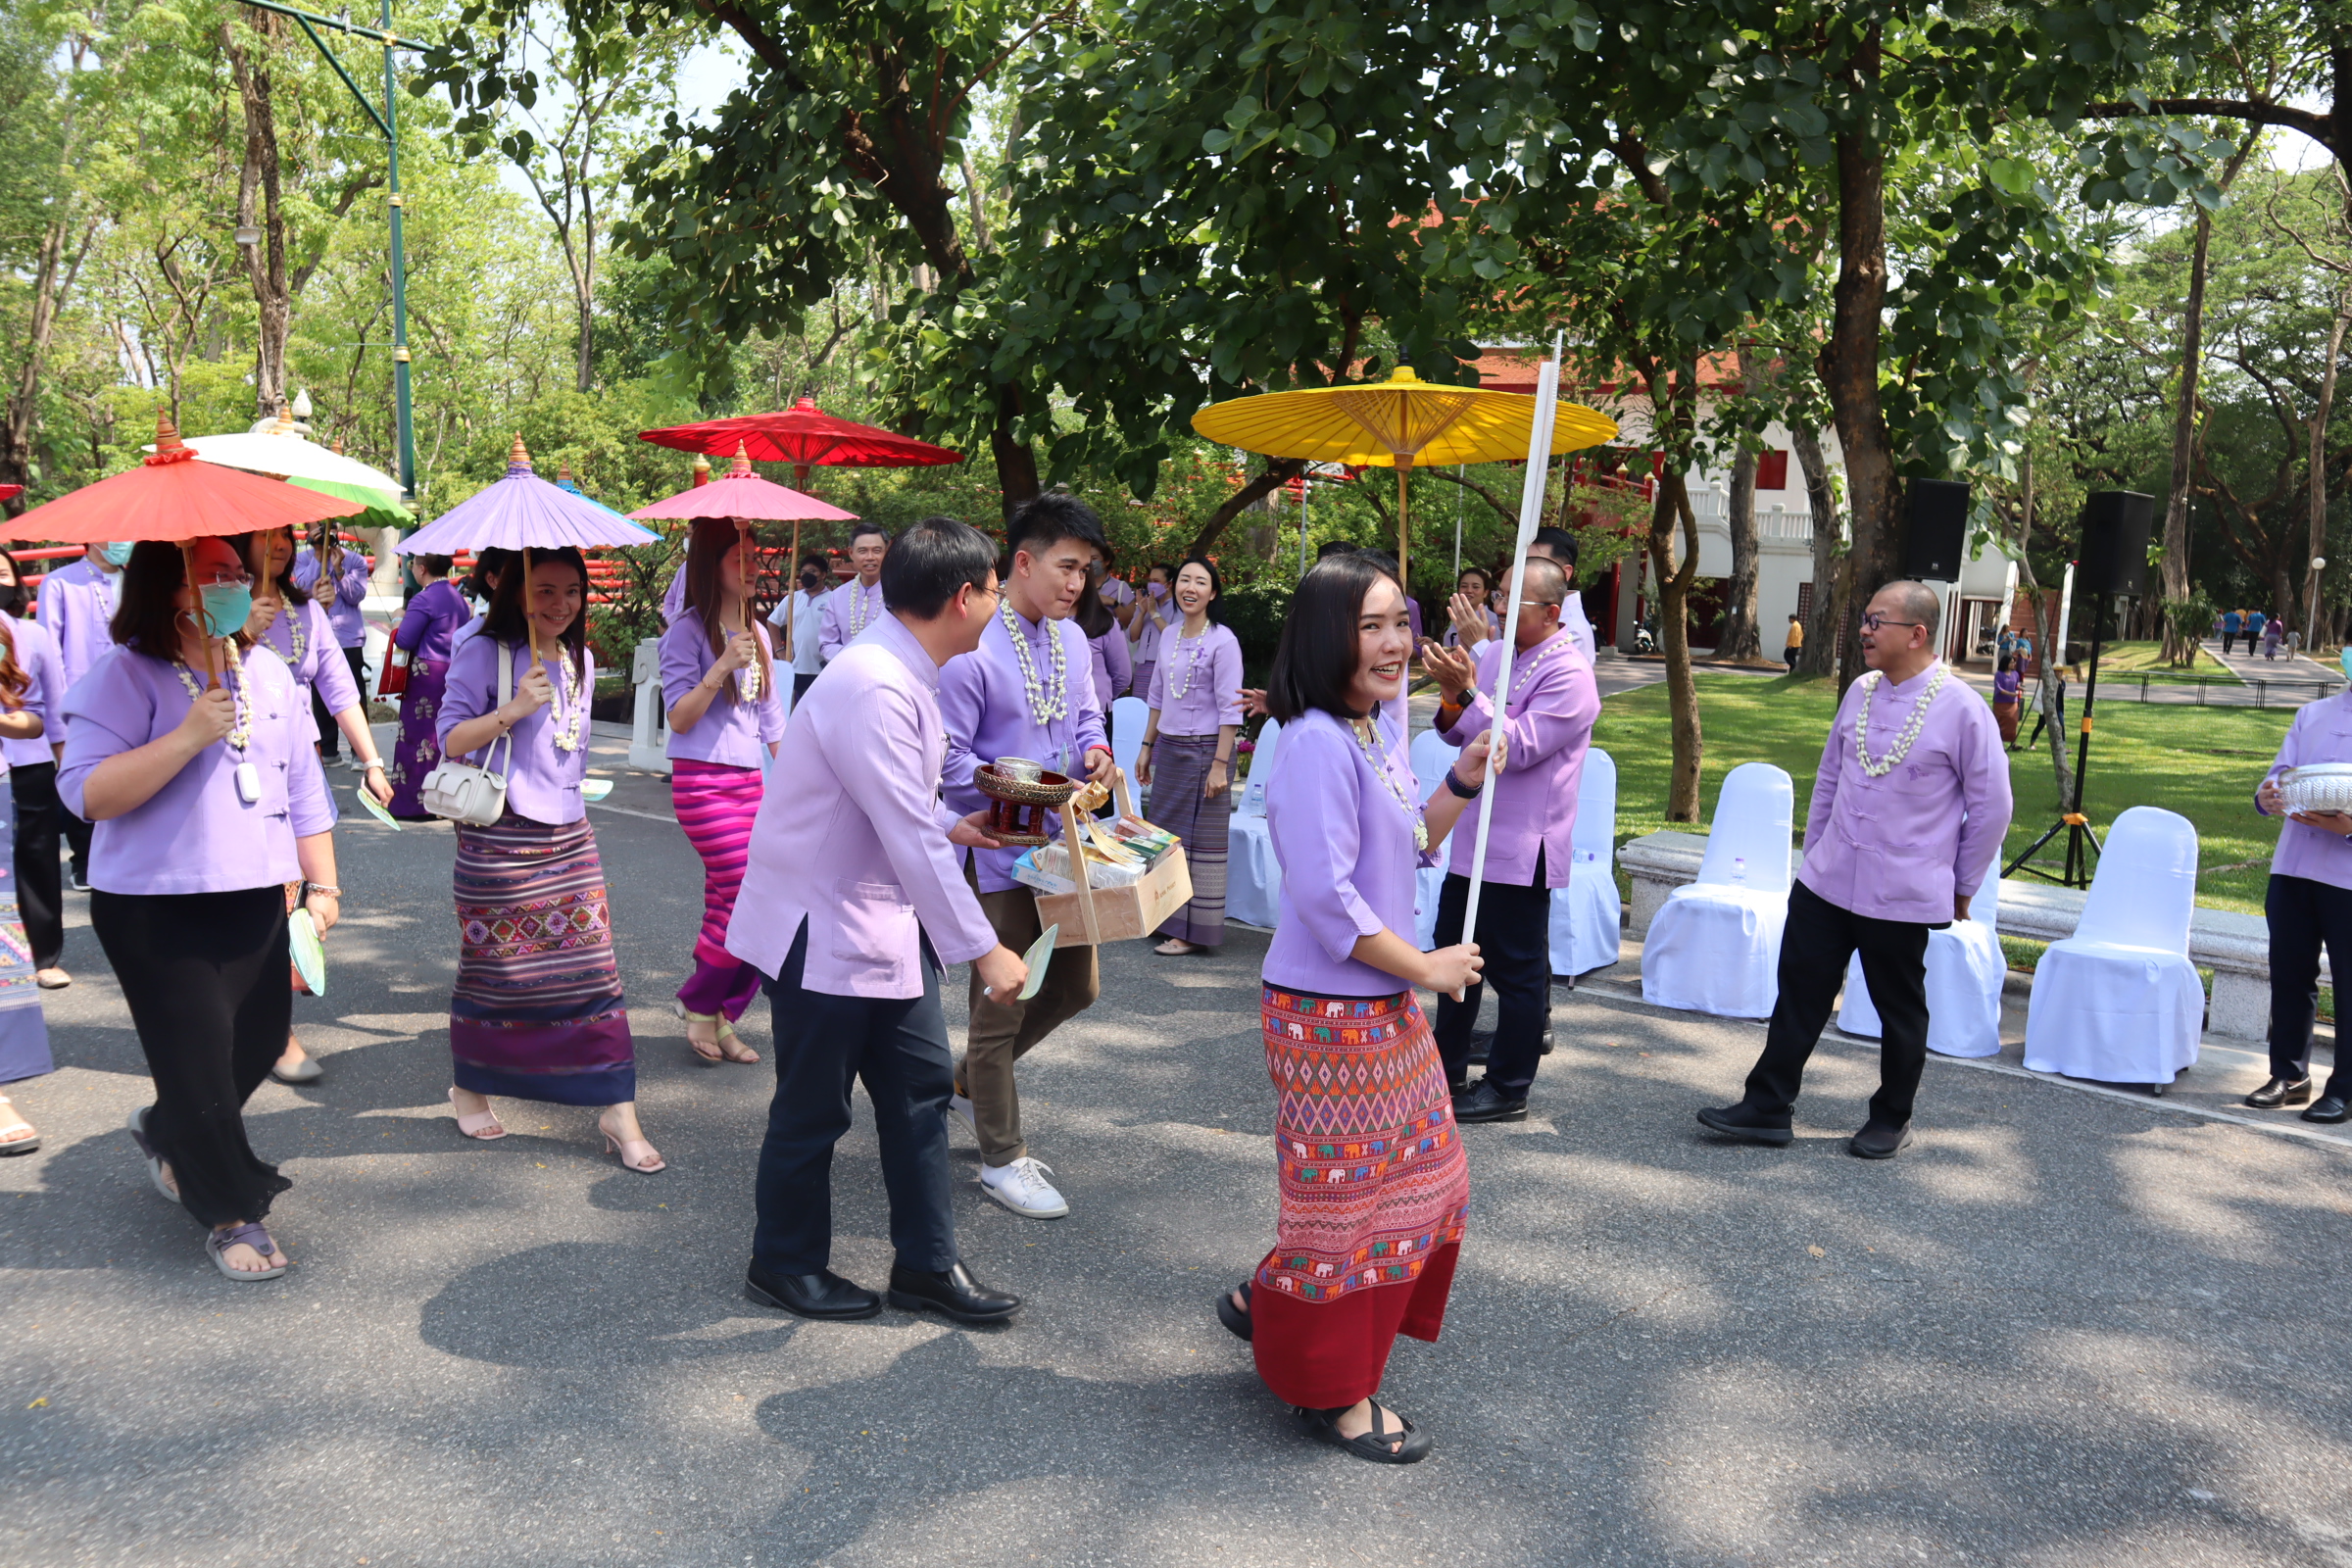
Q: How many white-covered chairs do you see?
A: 8